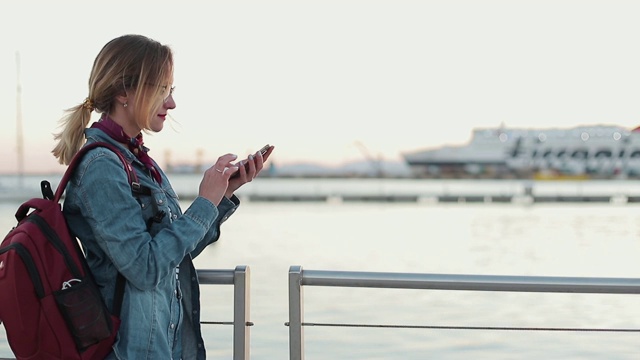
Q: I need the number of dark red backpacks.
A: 1